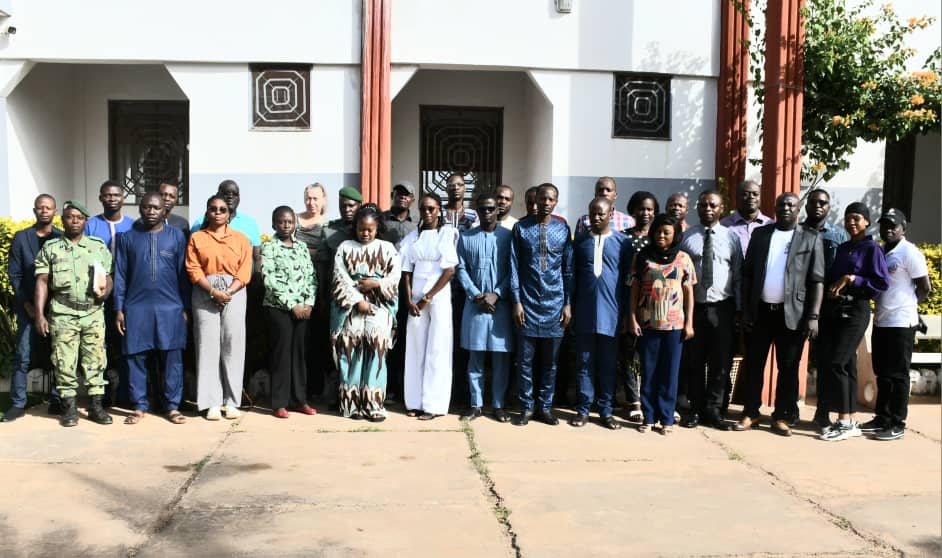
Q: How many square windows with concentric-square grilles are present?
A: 2